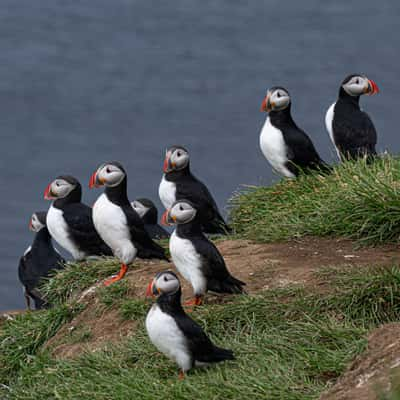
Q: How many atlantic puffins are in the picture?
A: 9